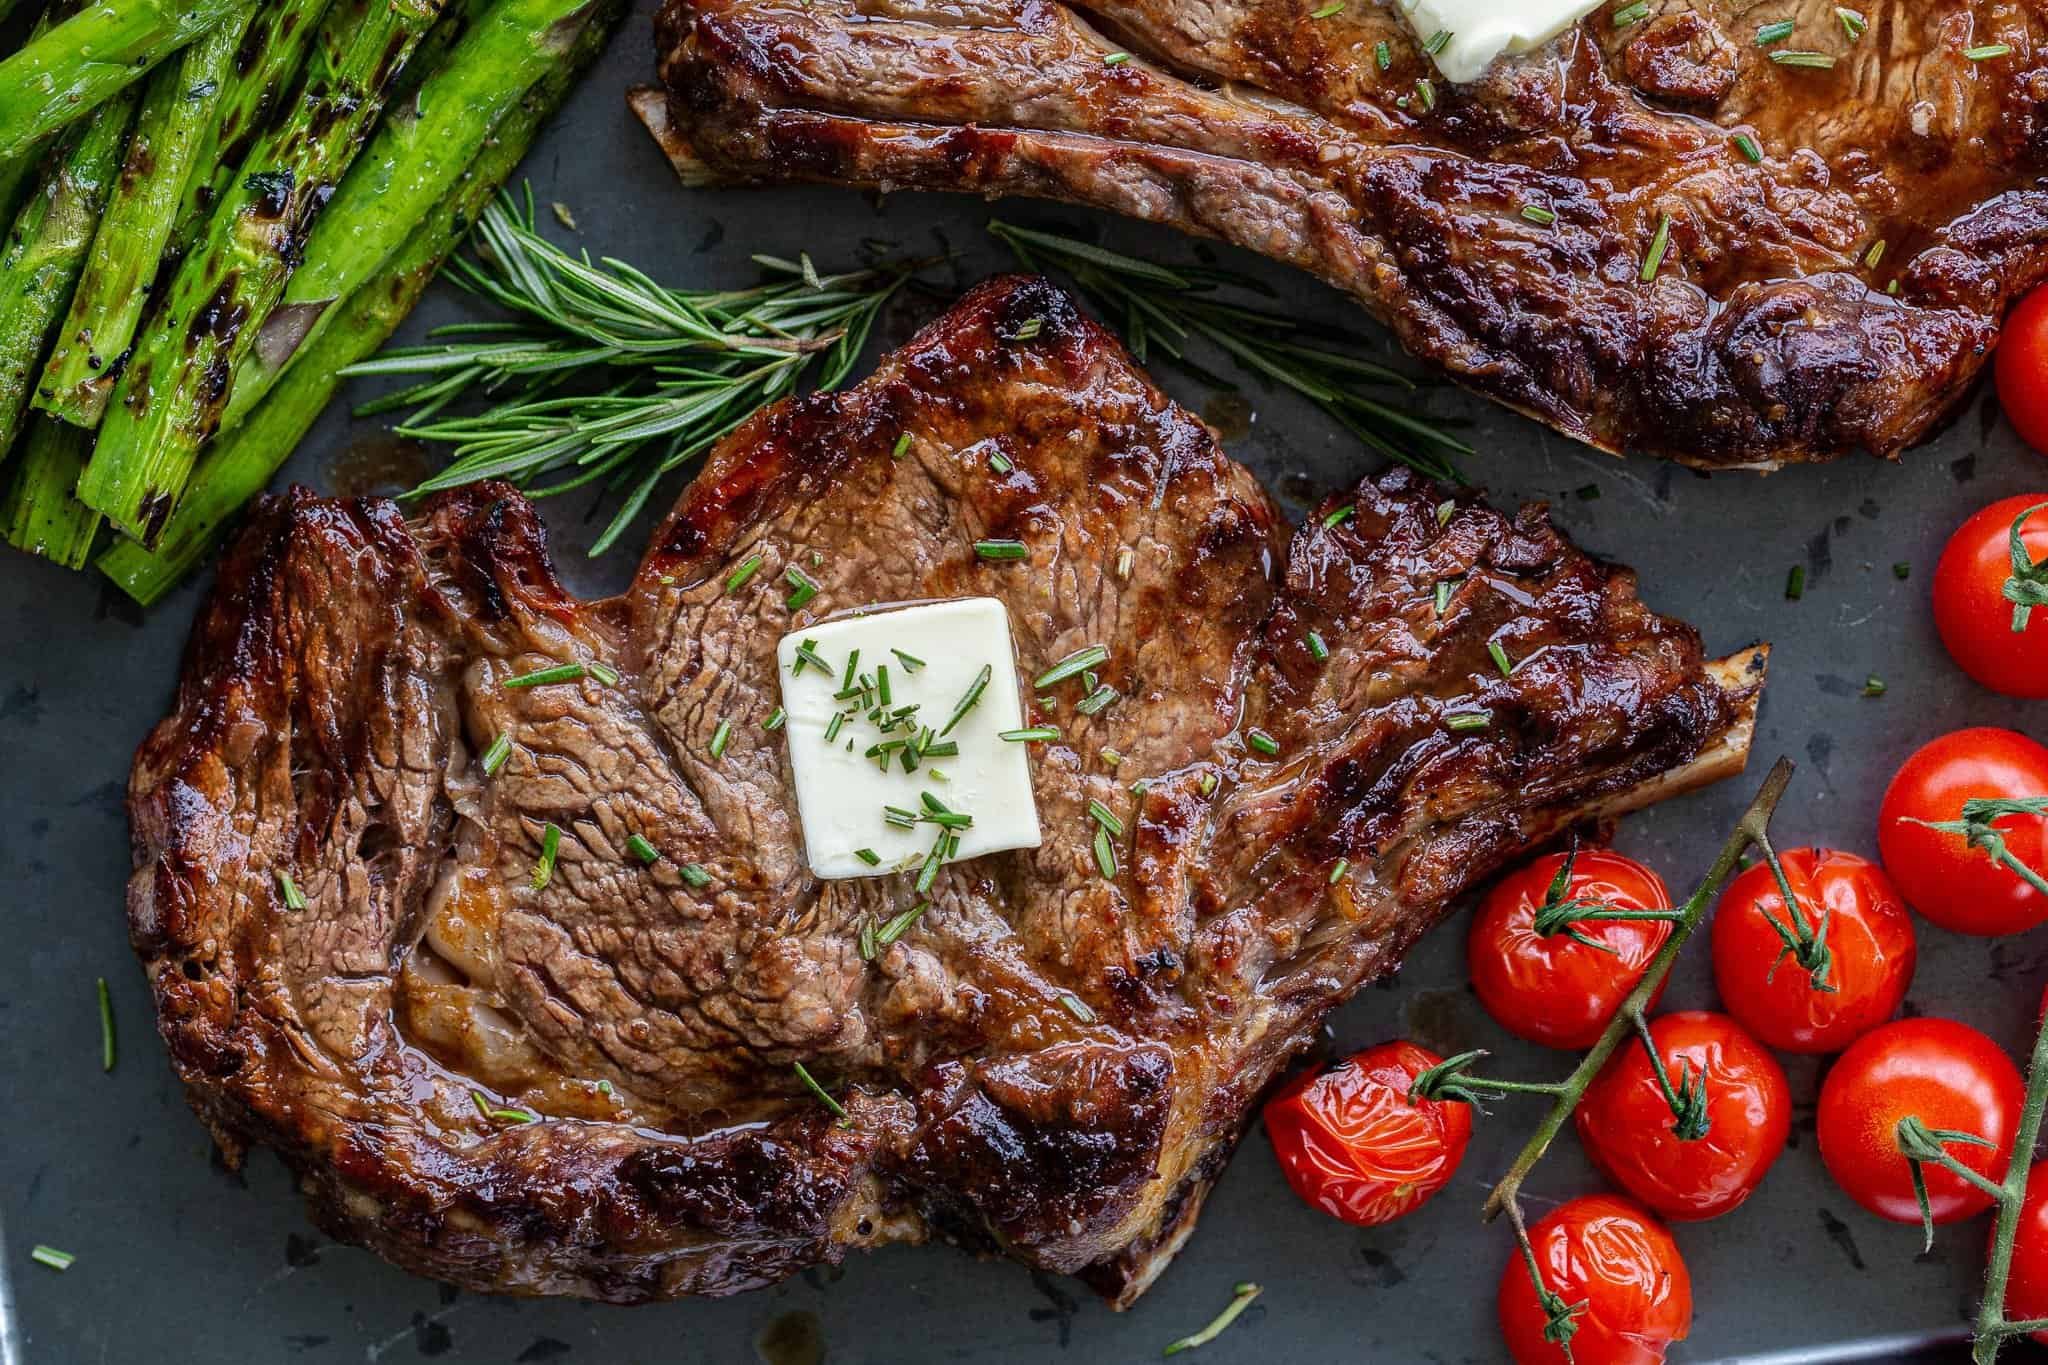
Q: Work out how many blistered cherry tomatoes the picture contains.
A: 5